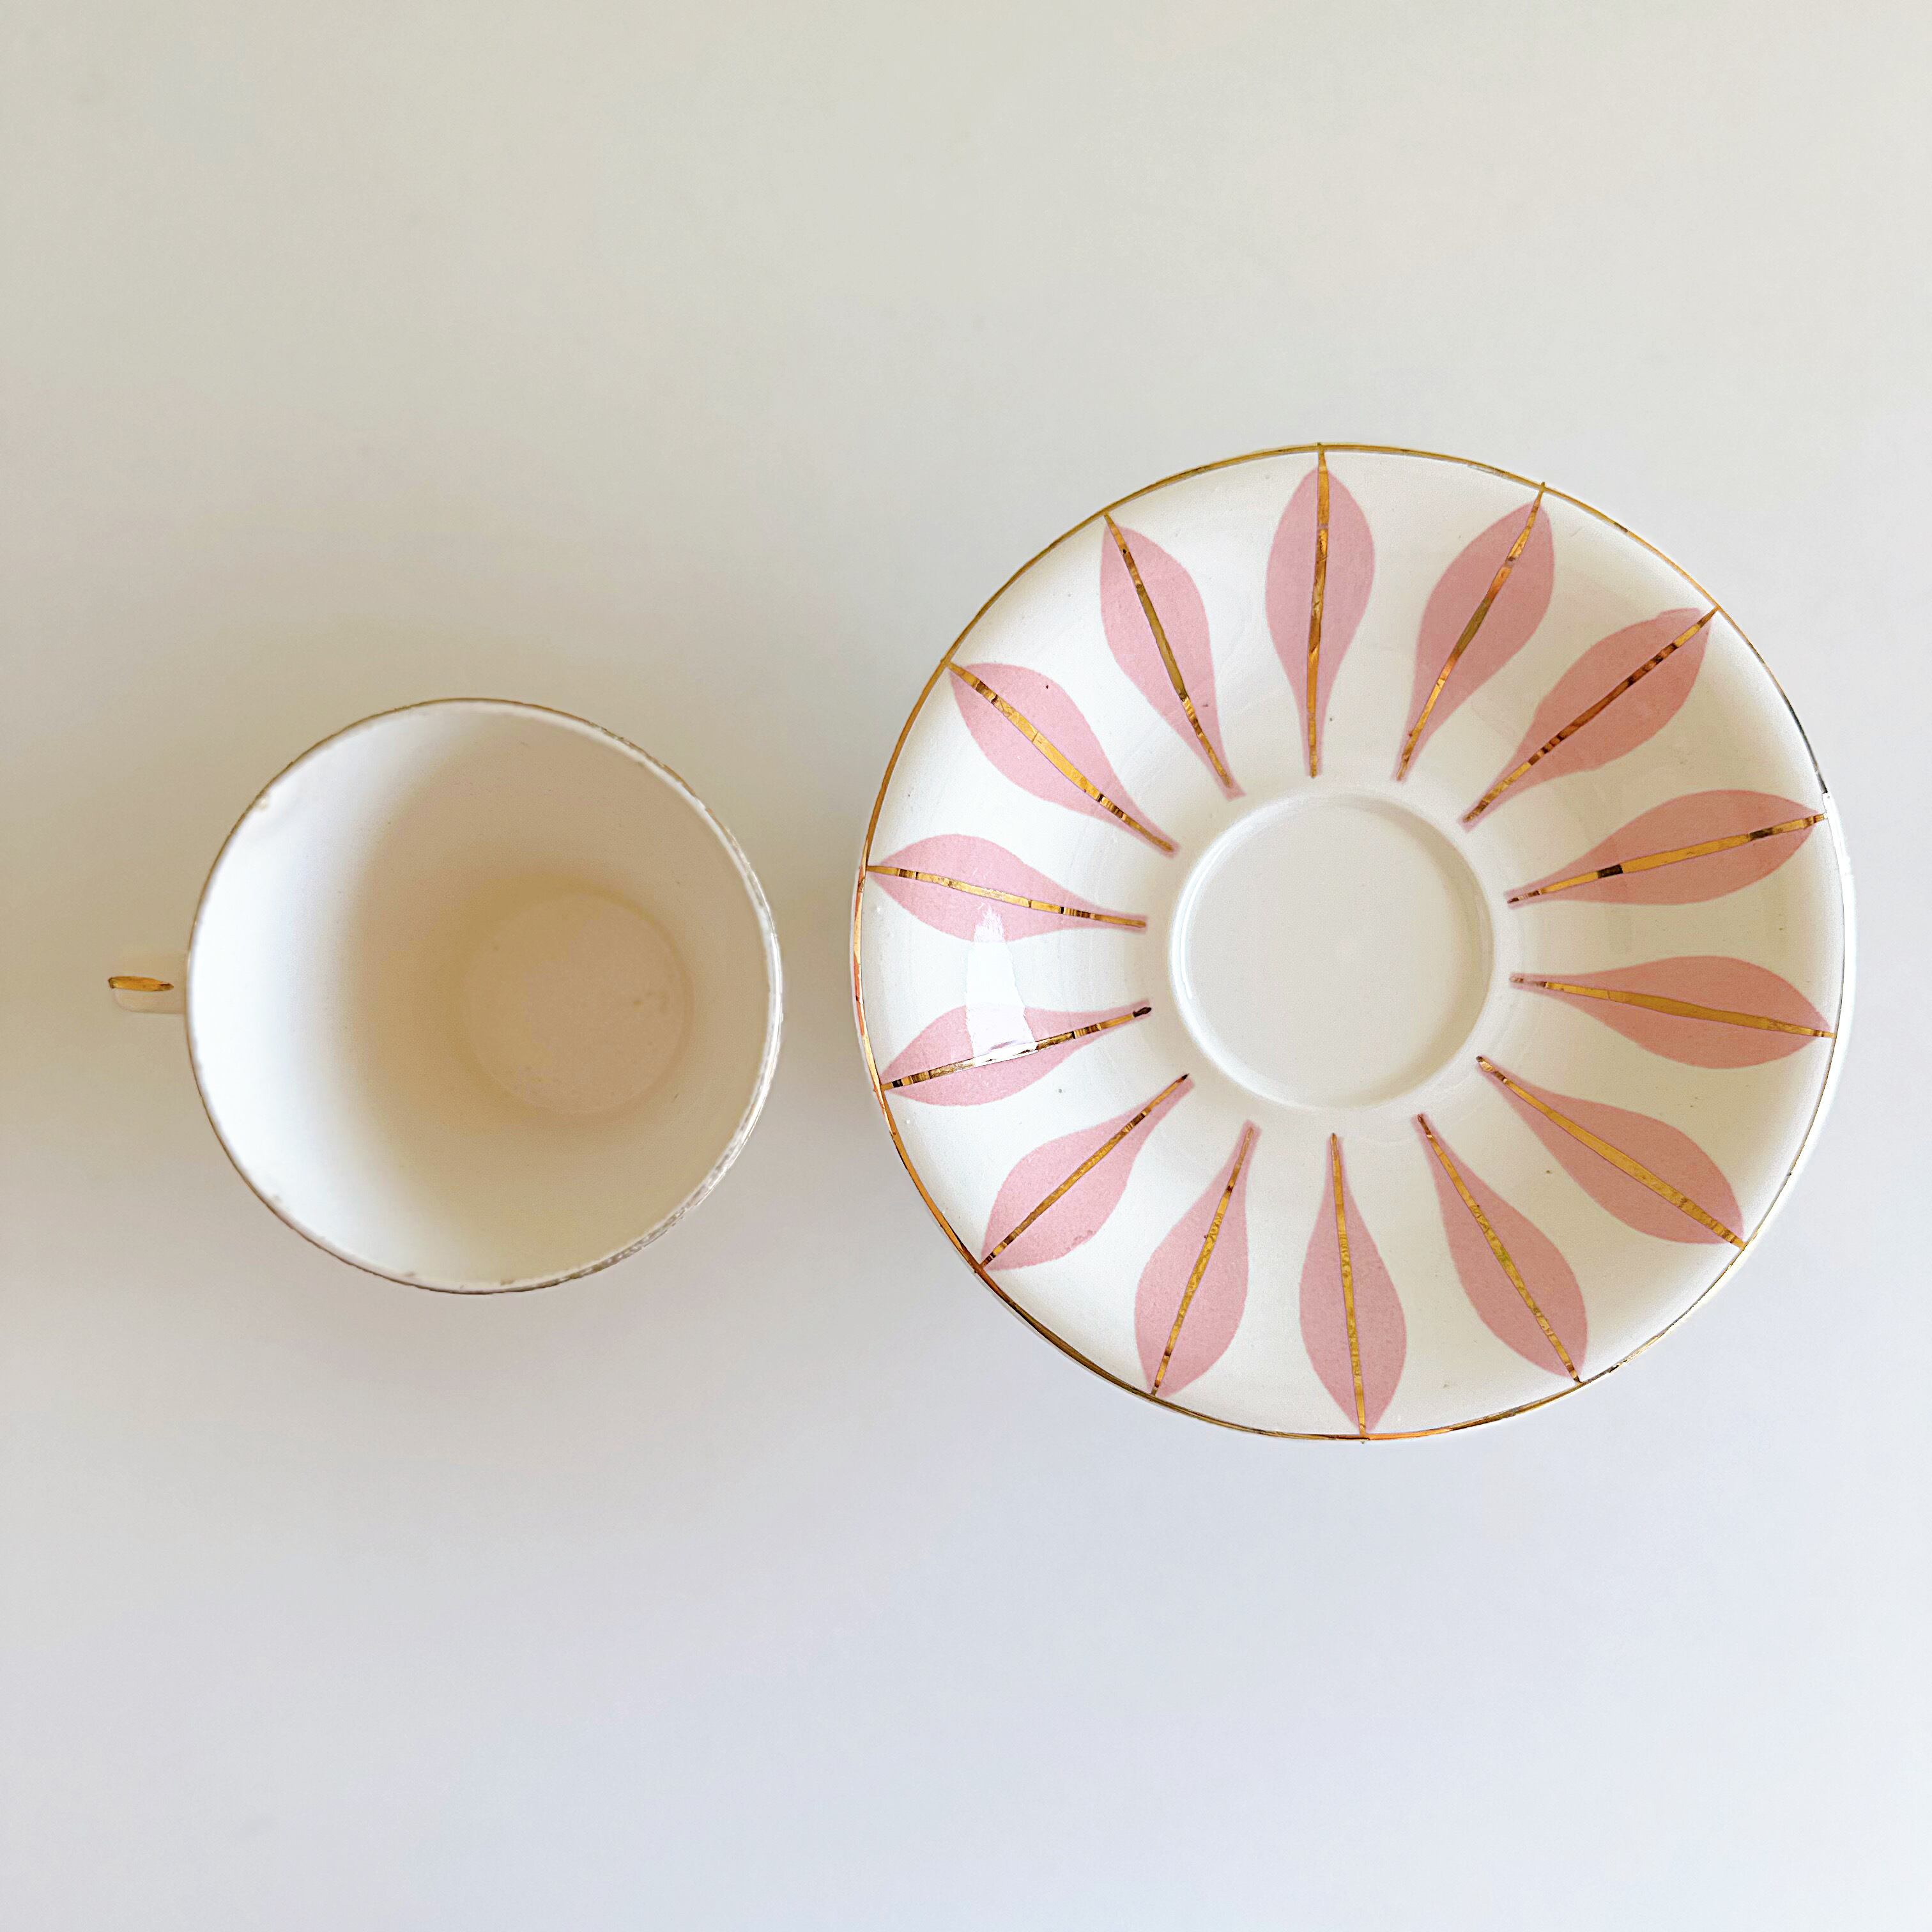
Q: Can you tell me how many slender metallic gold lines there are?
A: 14